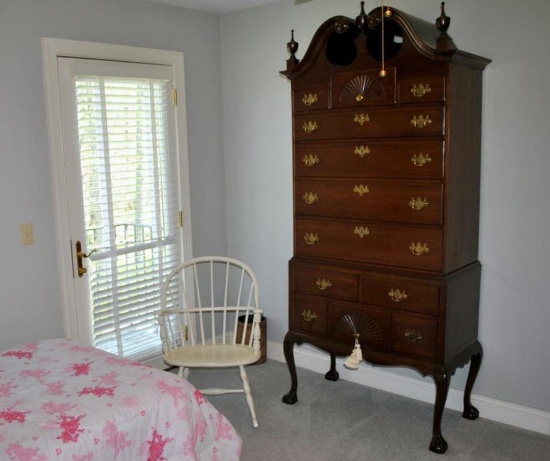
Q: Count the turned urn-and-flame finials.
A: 3